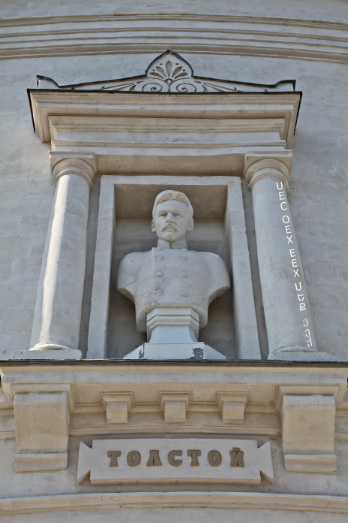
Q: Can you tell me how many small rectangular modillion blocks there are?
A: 3